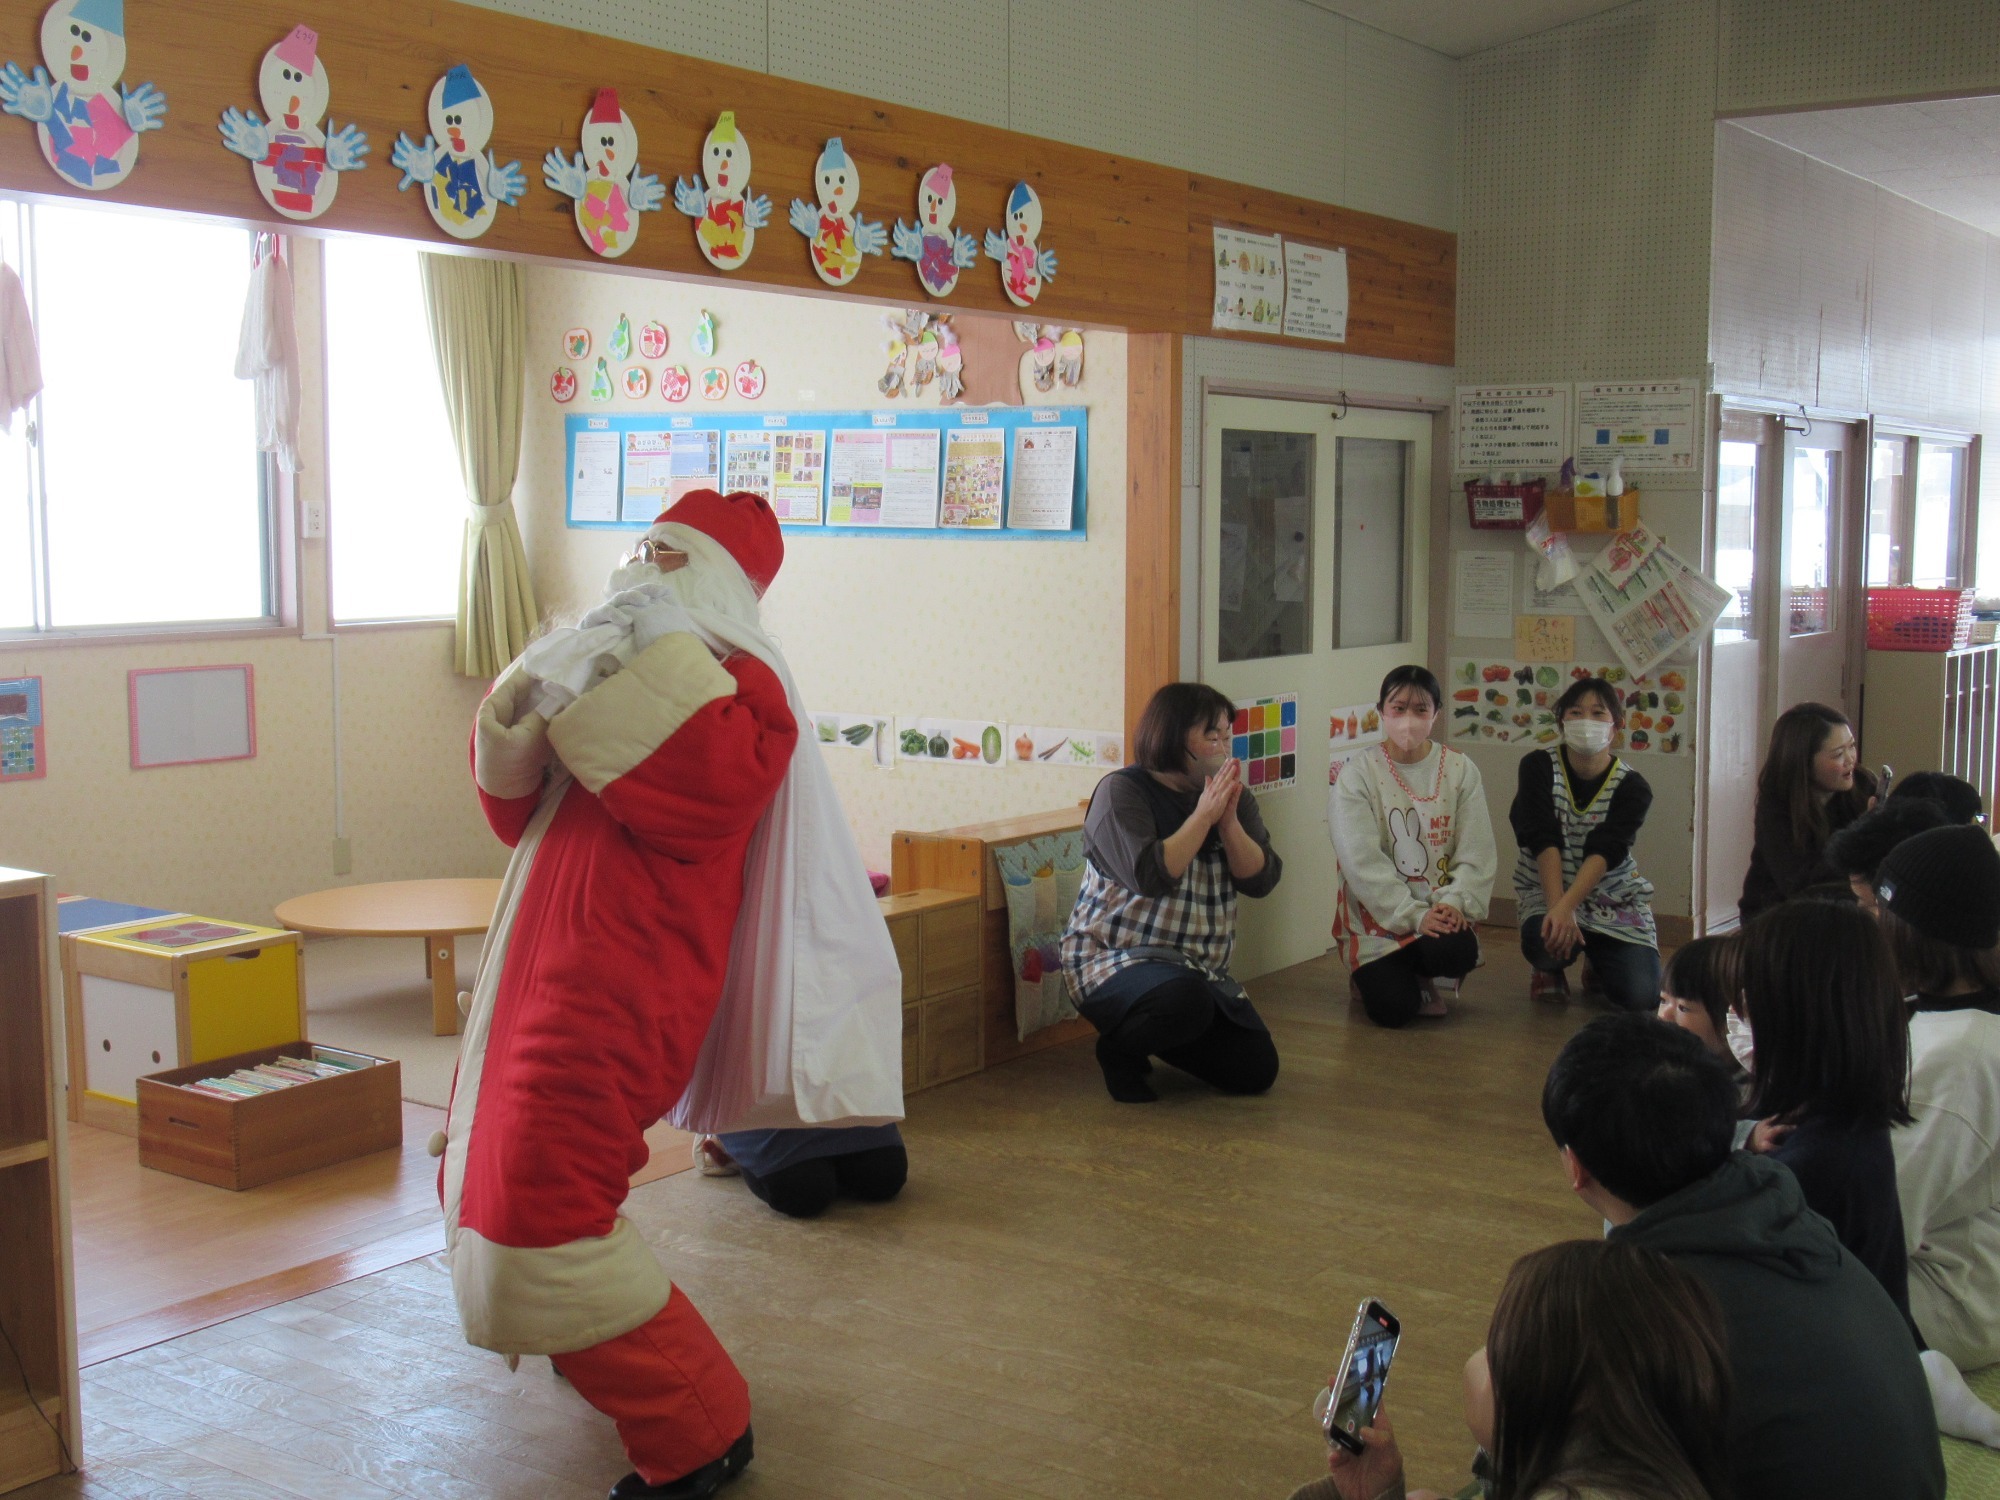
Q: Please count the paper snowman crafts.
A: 8